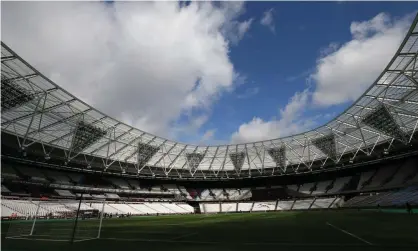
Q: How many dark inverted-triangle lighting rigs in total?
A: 8